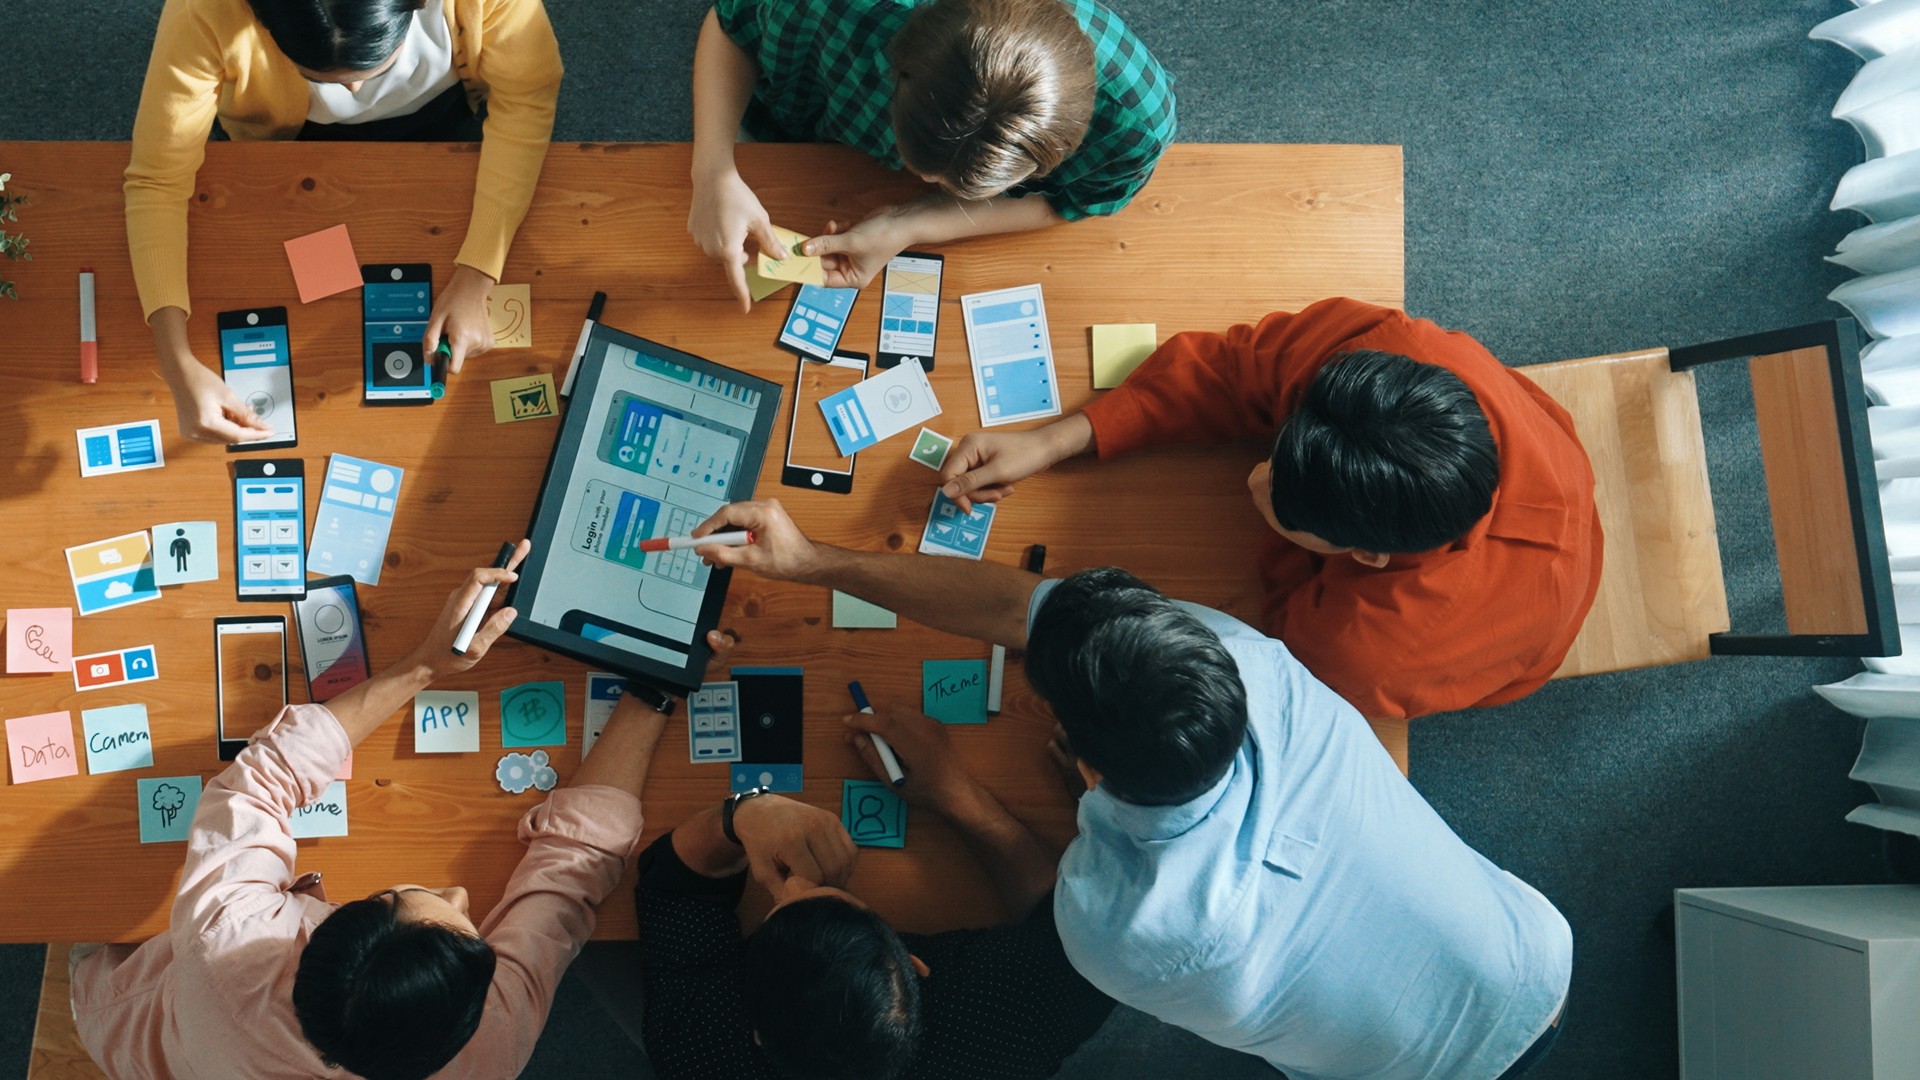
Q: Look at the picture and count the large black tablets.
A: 1